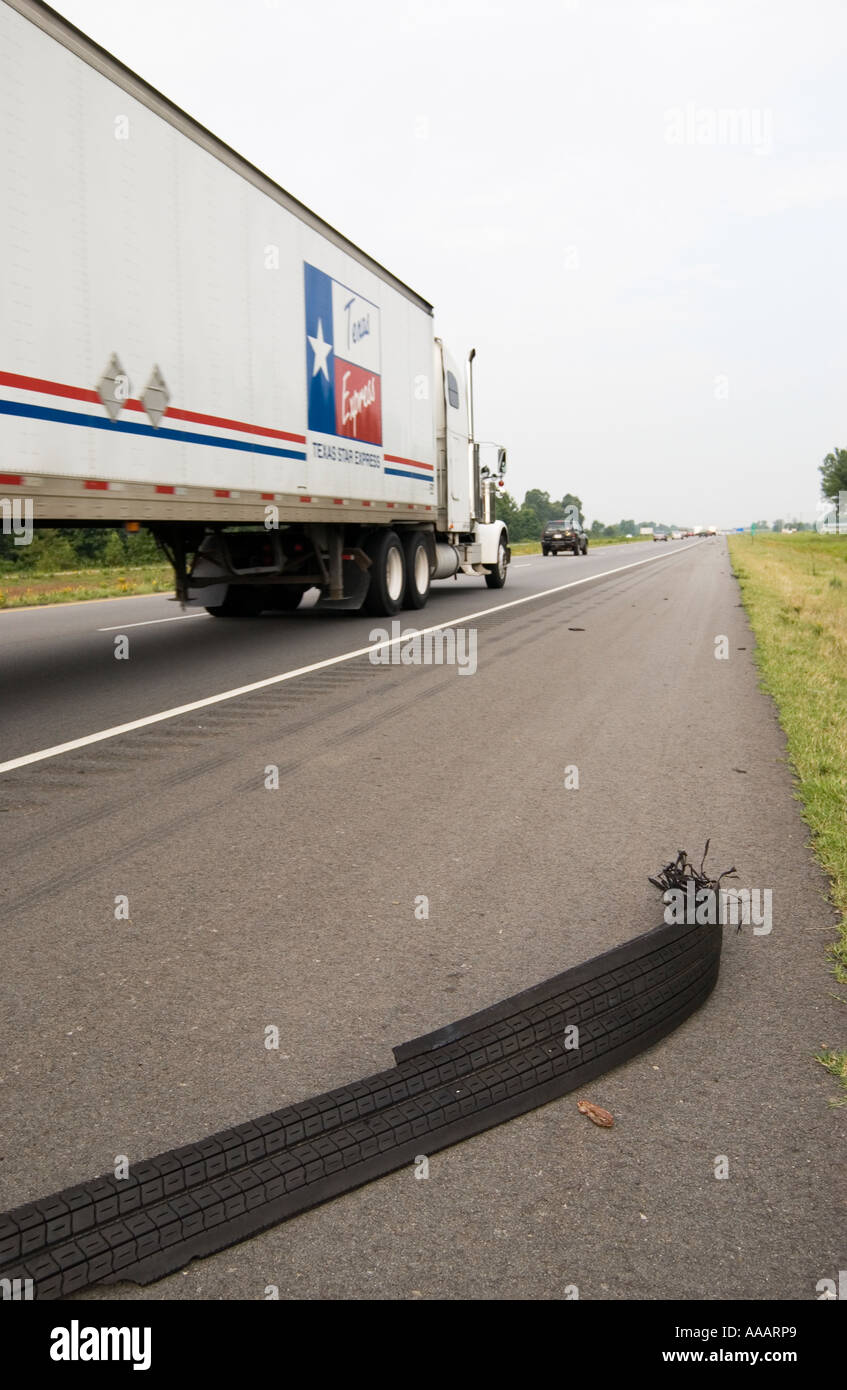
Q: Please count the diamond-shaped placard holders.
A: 2